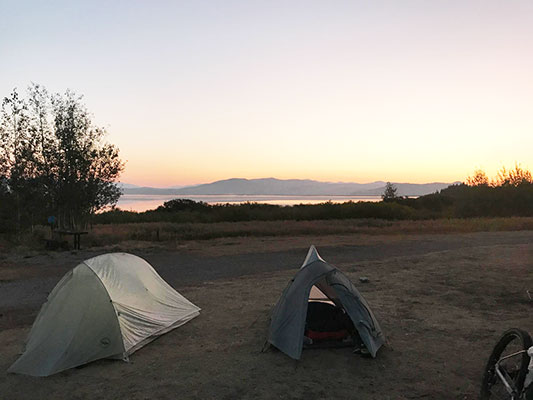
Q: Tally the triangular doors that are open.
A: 1